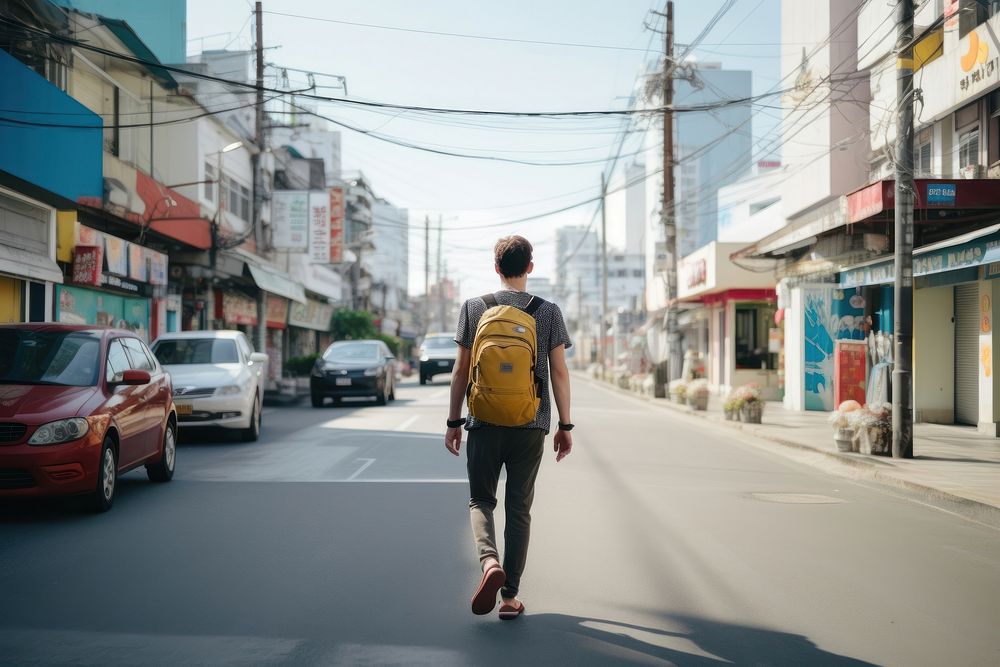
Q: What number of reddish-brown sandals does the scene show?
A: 2